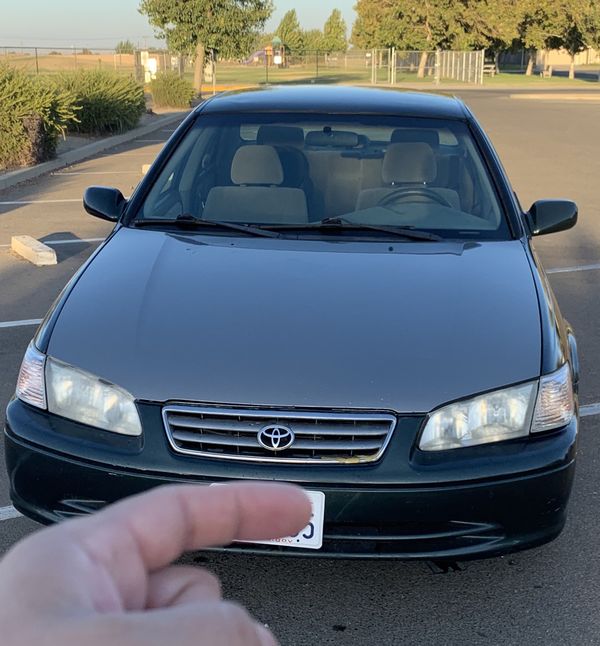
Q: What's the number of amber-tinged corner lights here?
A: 2